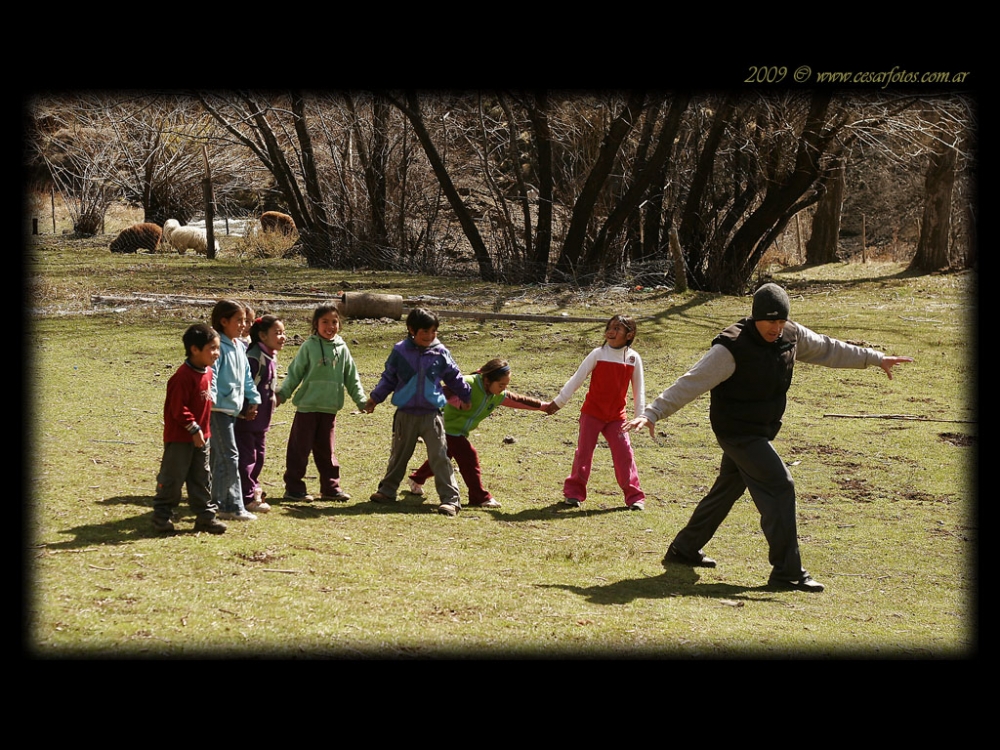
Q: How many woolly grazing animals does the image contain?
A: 4